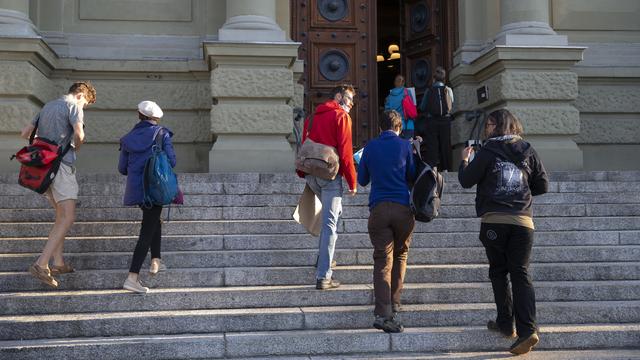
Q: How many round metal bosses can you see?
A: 4